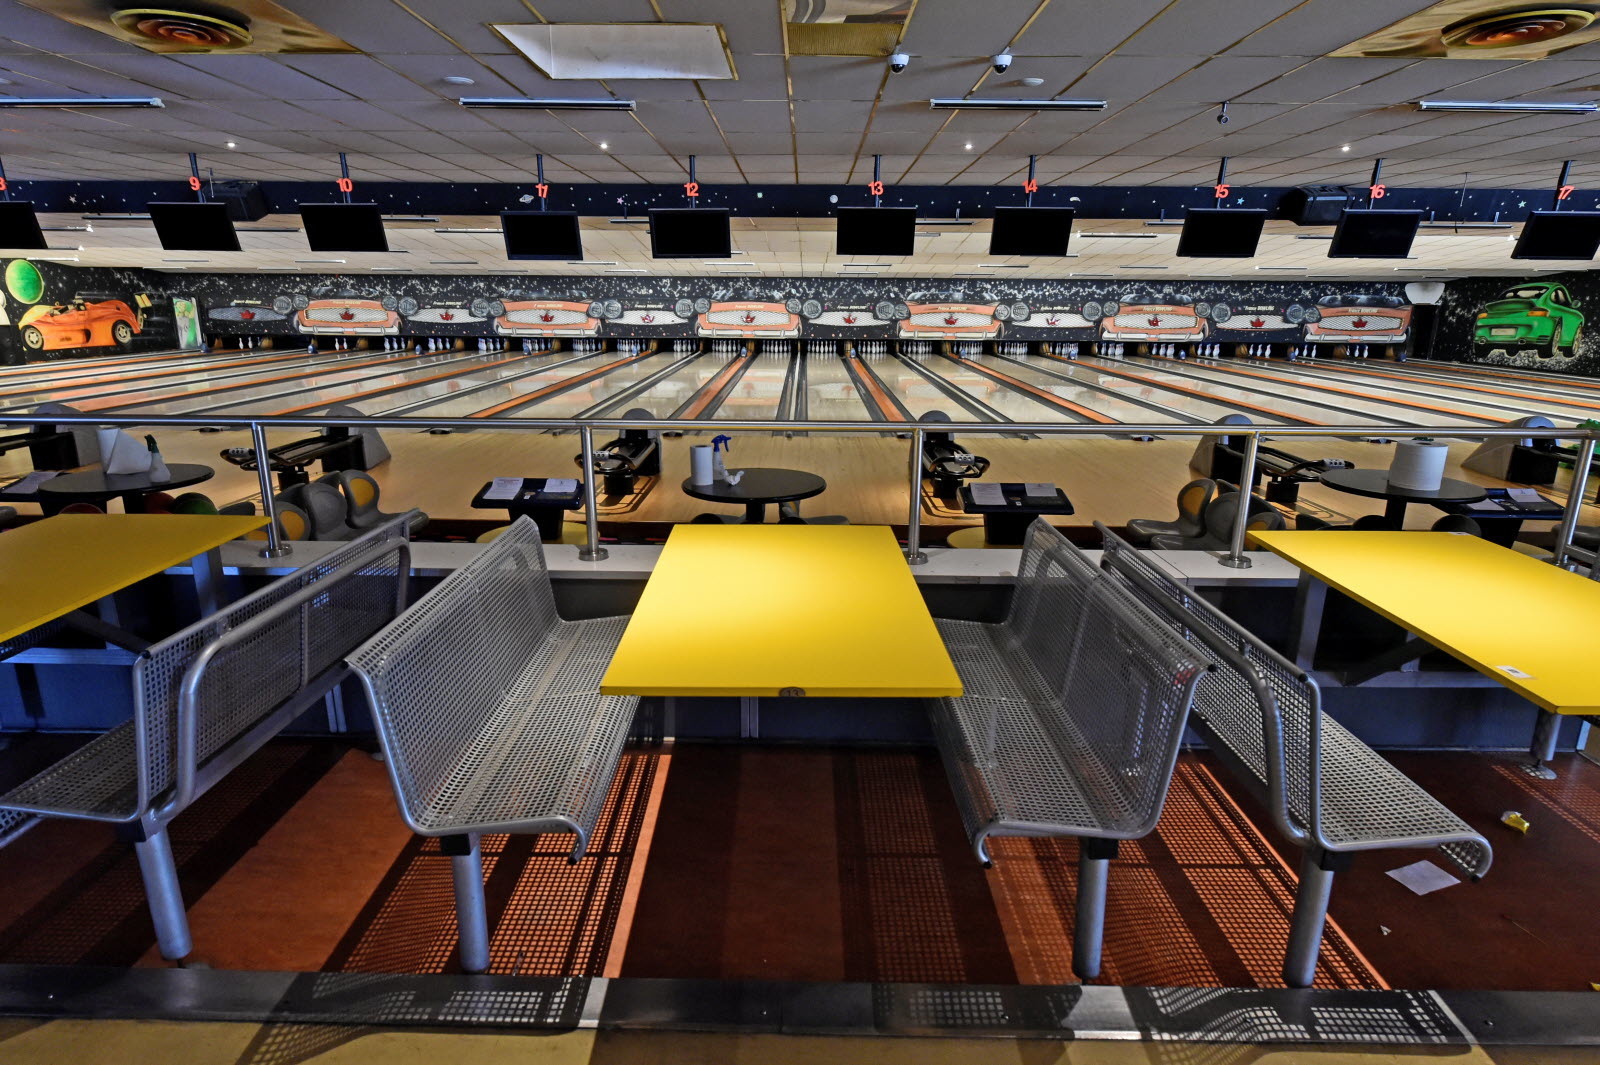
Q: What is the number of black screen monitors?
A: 10